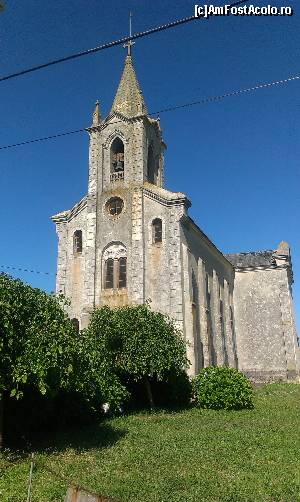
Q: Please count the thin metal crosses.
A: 1